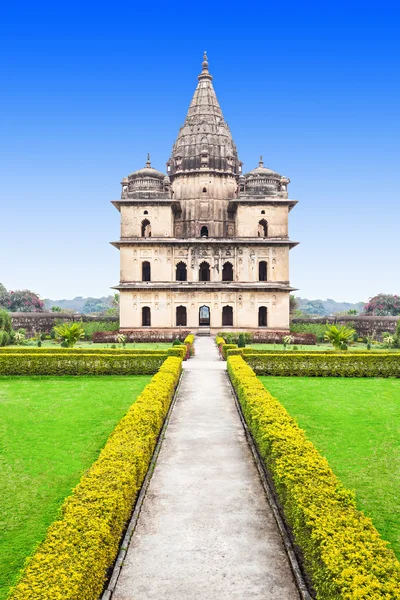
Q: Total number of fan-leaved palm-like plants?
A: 2